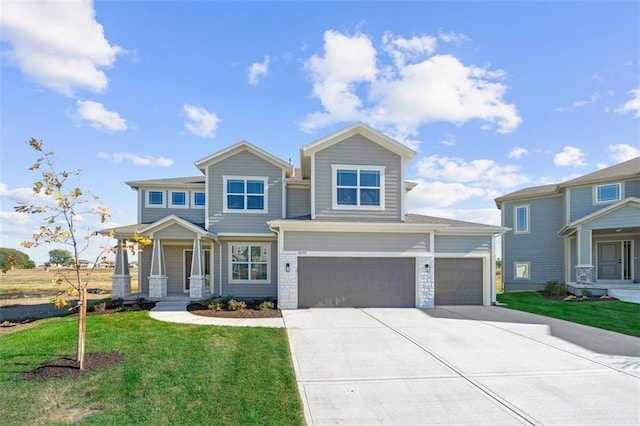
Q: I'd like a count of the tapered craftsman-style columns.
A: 3